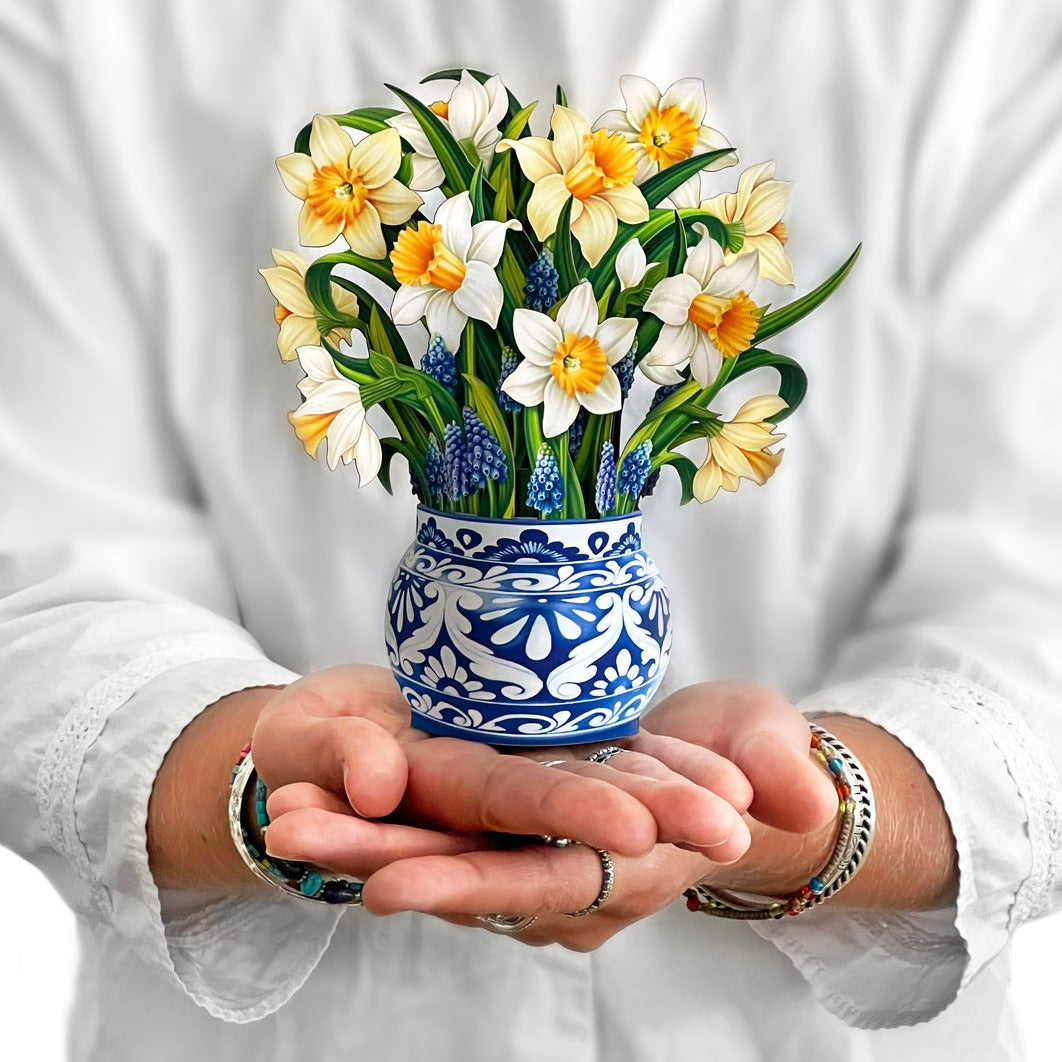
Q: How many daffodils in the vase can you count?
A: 11